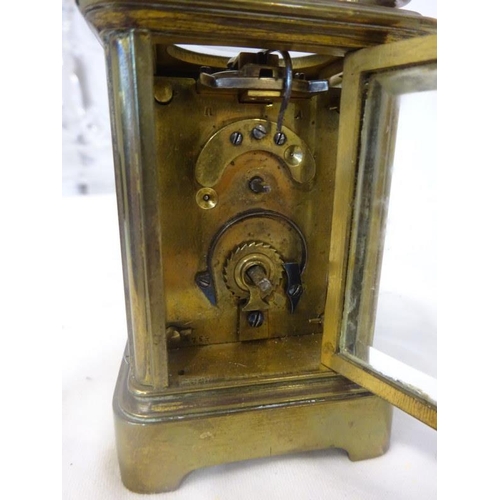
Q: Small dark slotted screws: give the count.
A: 6